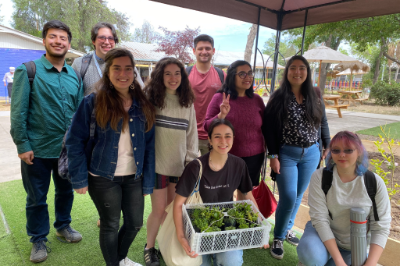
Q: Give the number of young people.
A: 9